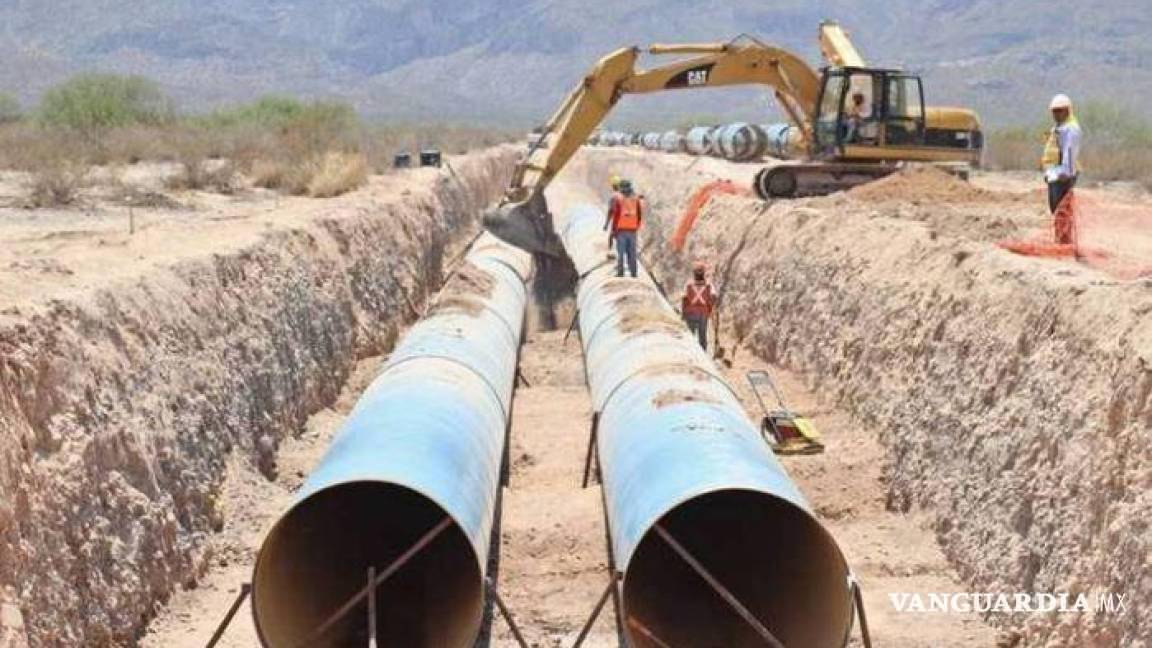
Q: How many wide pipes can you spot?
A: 2